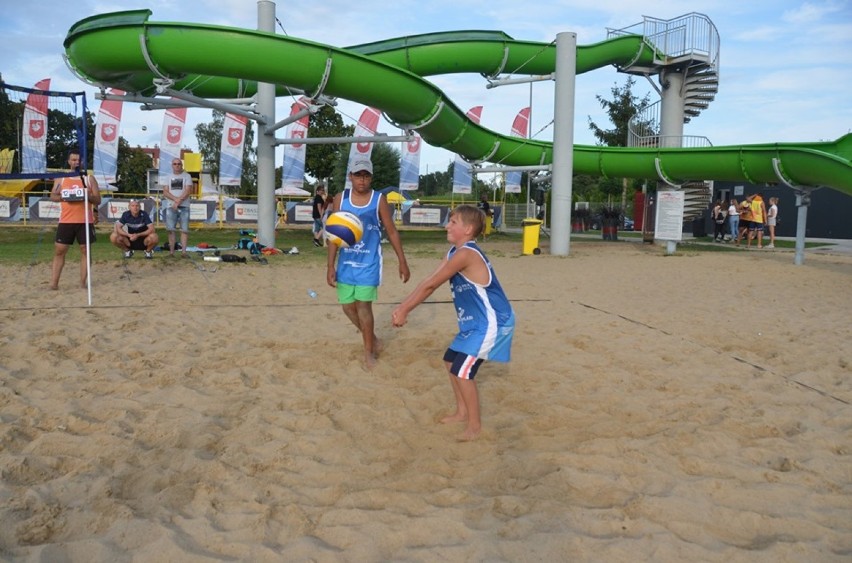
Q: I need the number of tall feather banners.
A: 9